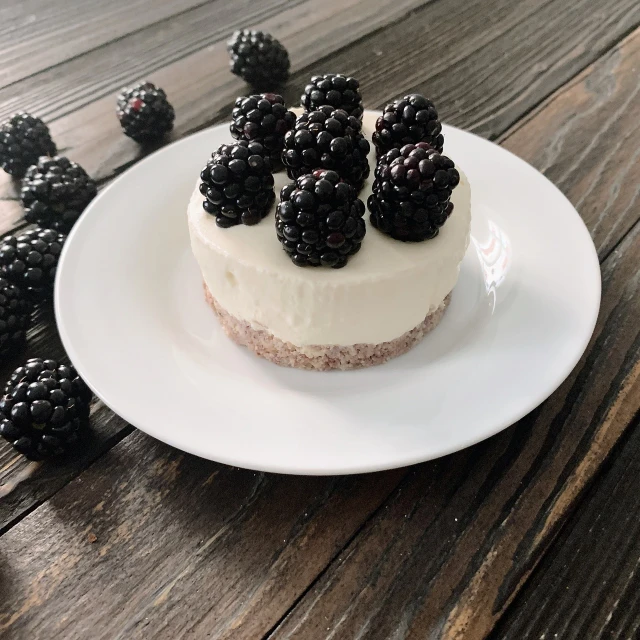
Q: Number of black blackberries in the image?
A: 14